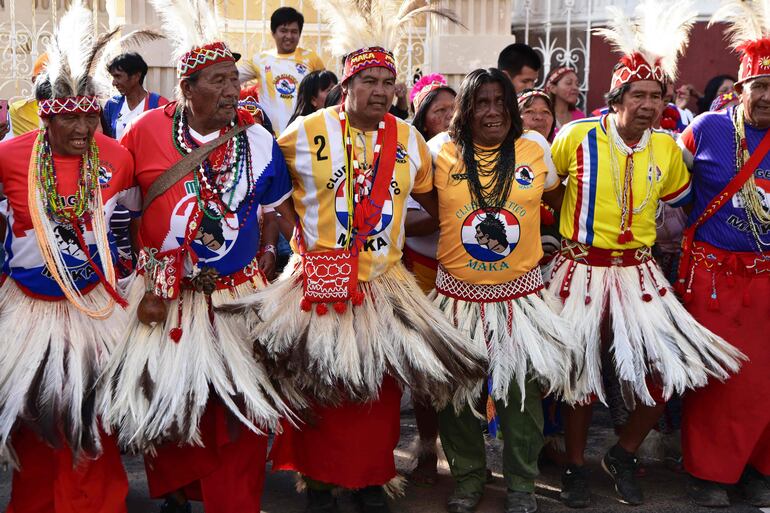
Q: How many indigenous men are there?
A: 6